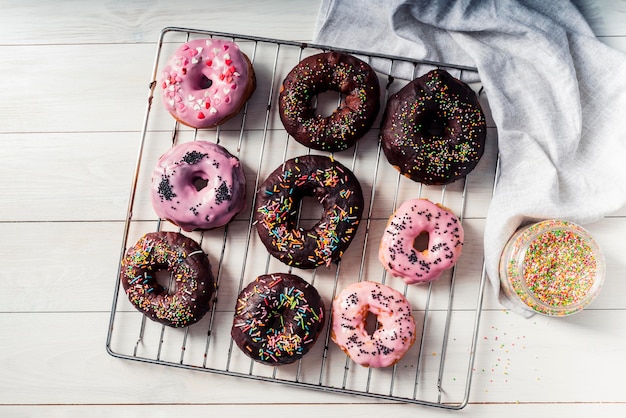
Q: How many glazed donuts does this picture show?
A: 9